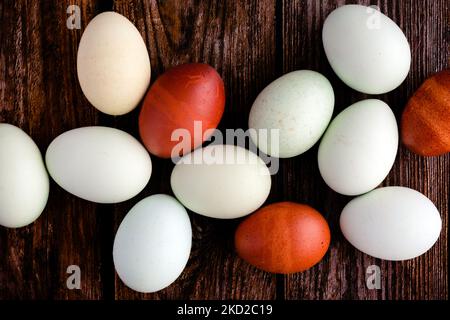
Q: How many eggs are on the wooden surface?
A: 12